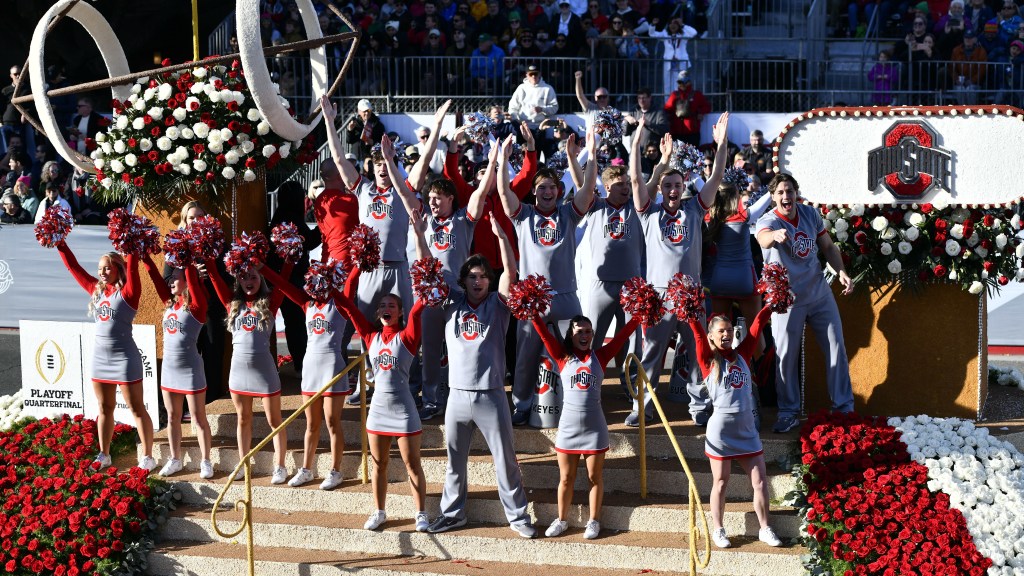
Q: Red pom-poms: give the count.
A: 14